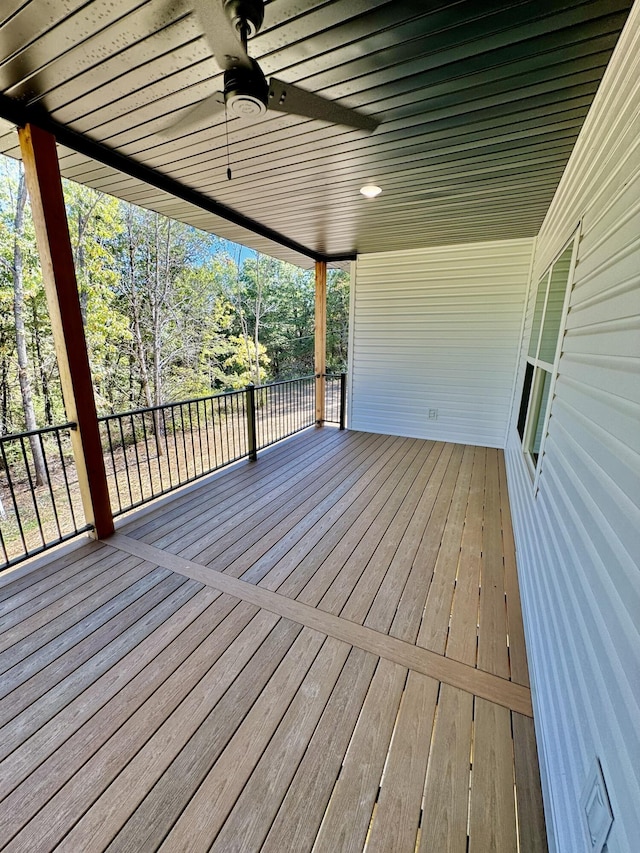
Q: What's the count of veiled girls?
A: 0